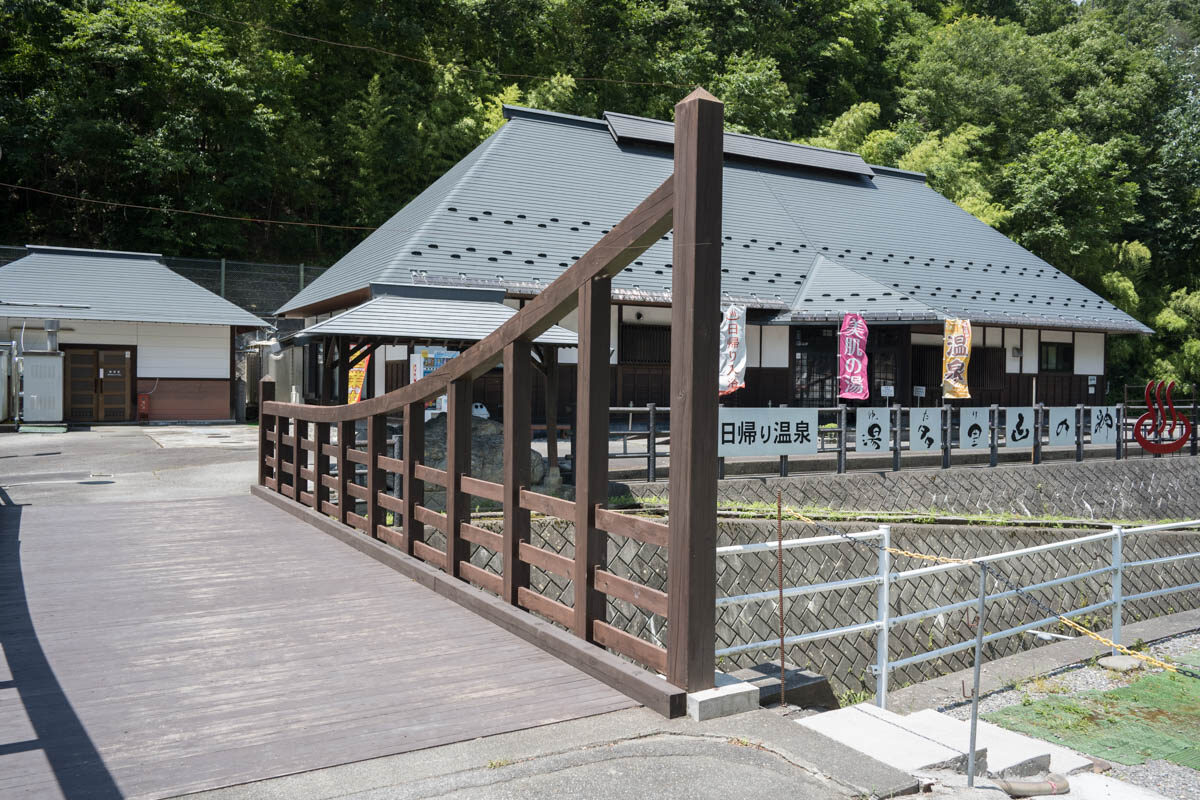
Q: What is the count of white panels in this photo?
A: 7